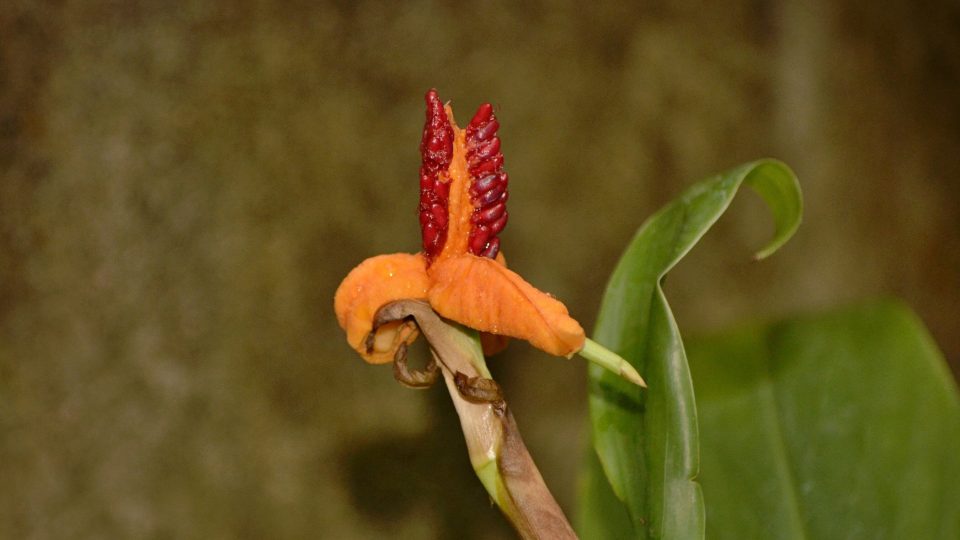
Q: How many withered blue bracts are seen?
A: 0